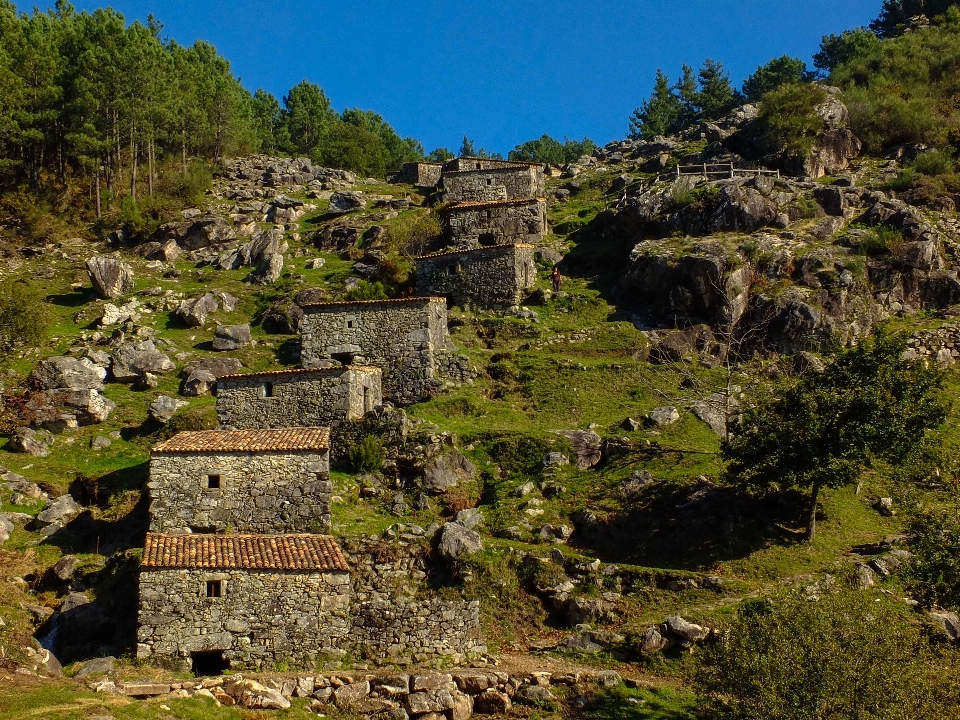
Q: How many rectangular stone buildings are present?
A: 9